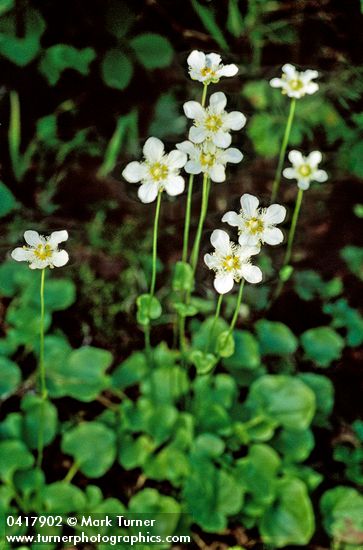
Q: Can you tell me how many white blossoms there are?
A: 9